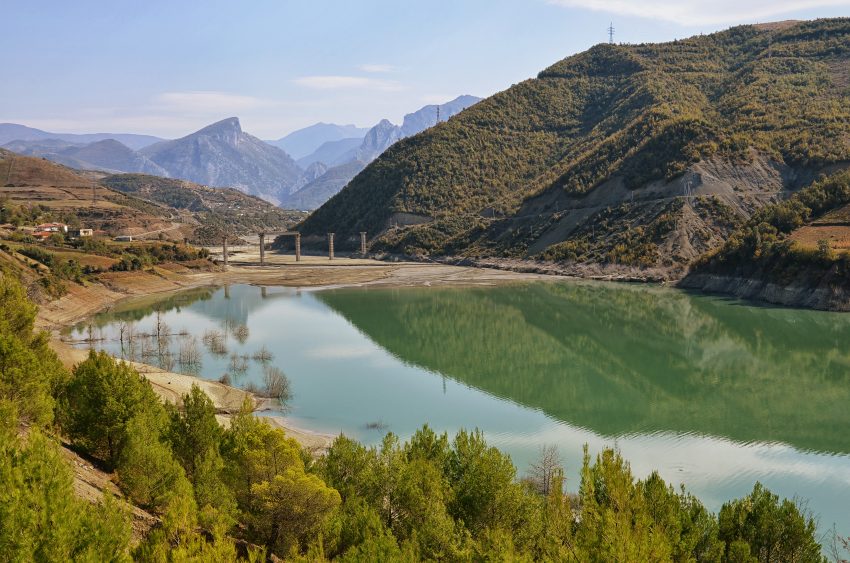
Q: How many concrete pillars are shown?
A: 5